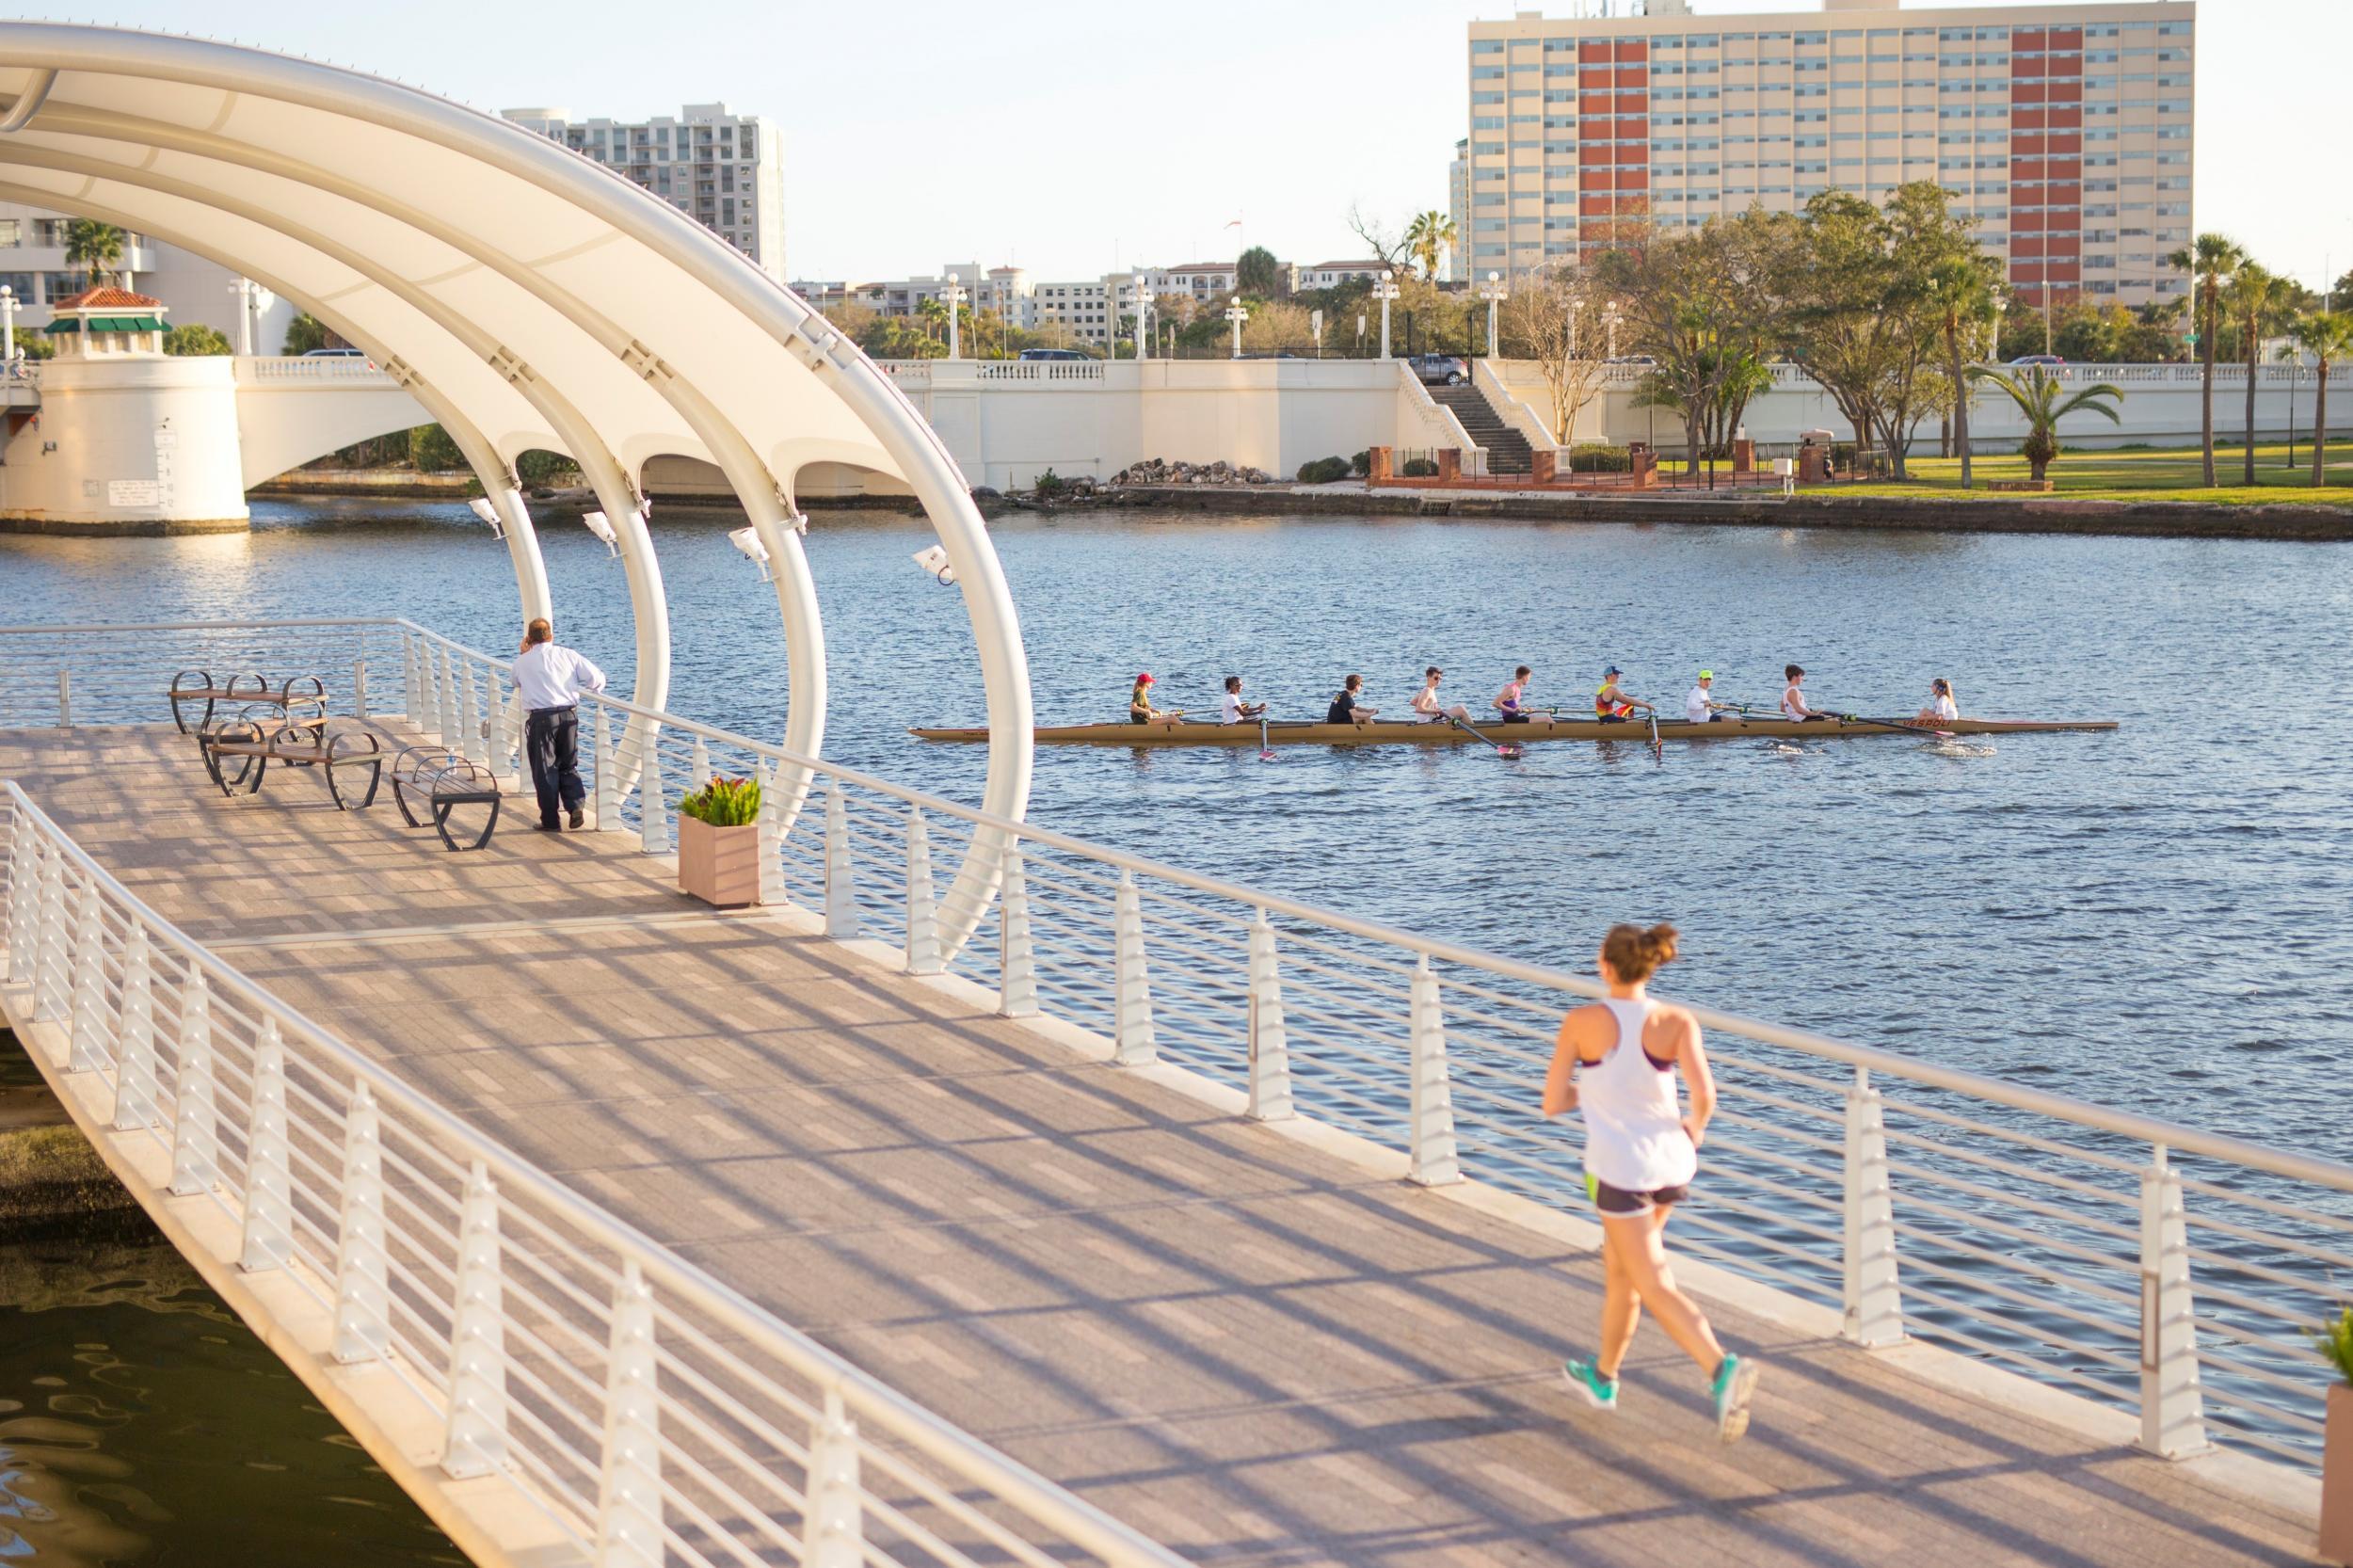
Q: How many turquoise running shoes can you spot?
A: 2